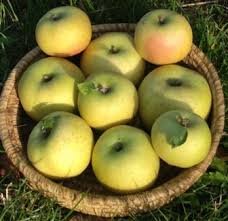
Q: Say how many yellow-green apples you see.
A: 9